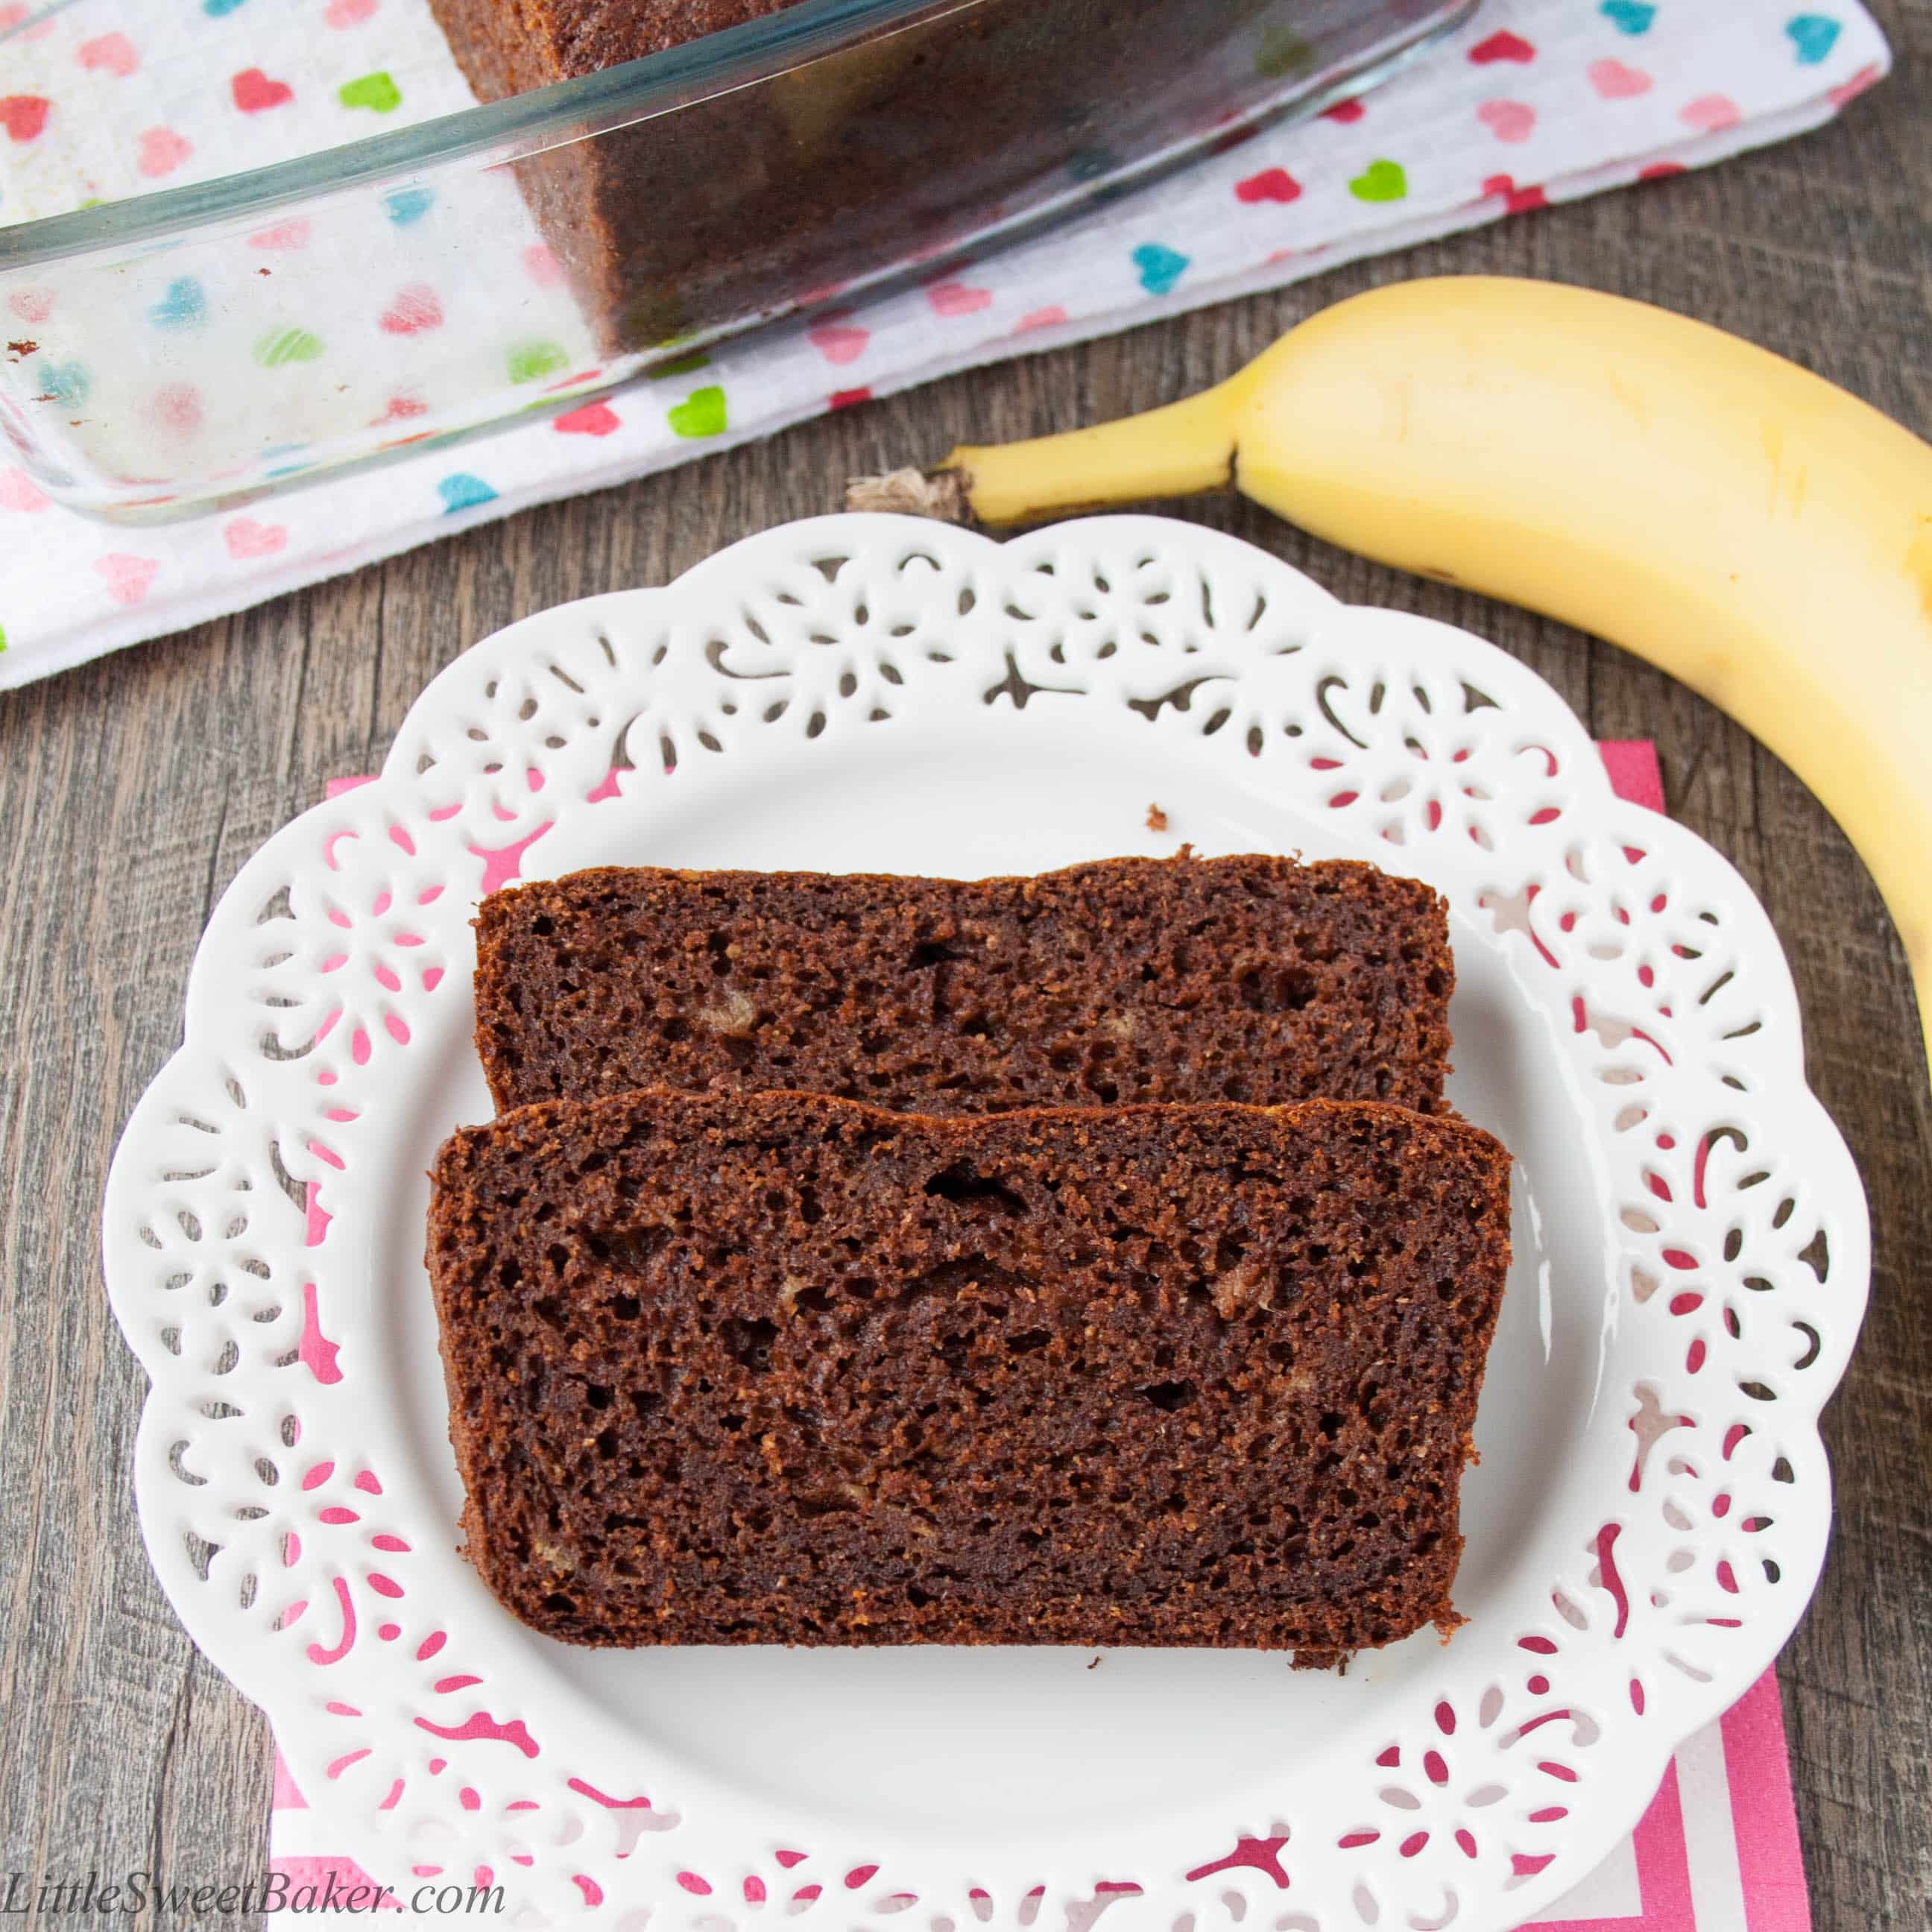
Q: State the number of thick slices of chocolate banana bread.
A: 2